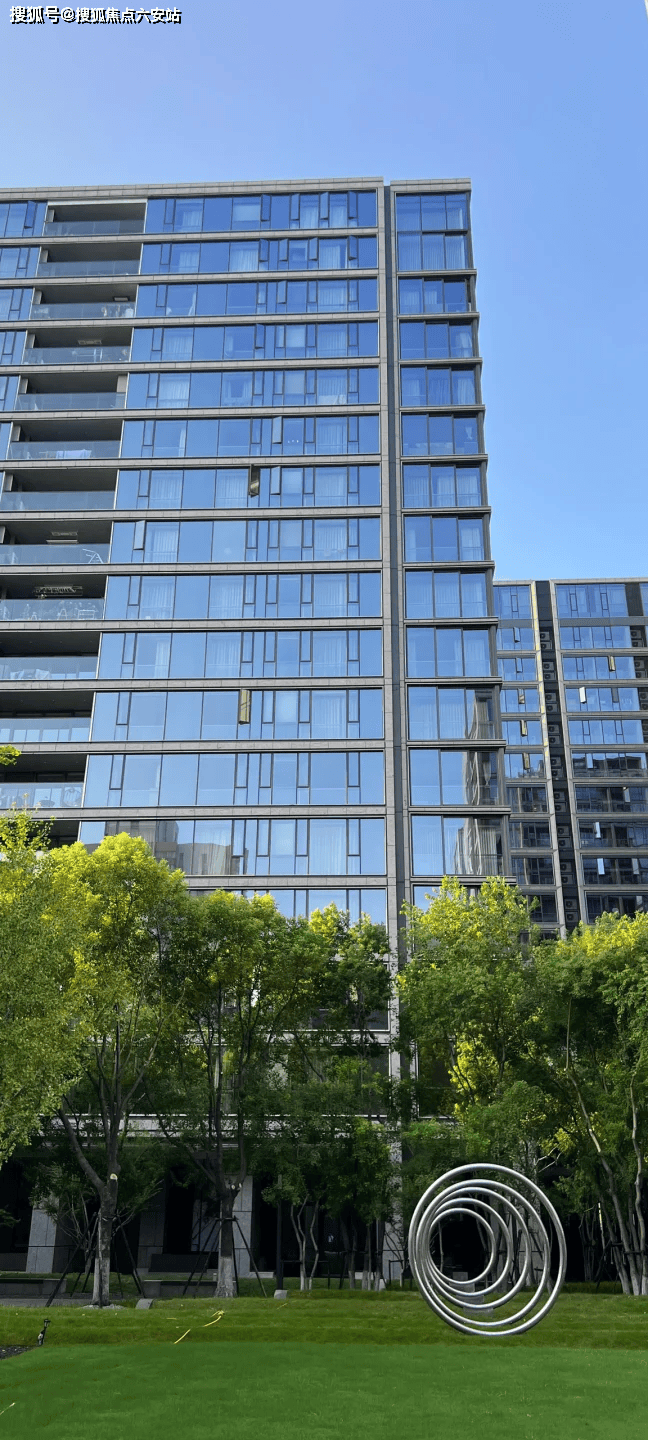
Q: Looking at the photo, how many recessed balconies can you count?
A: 13